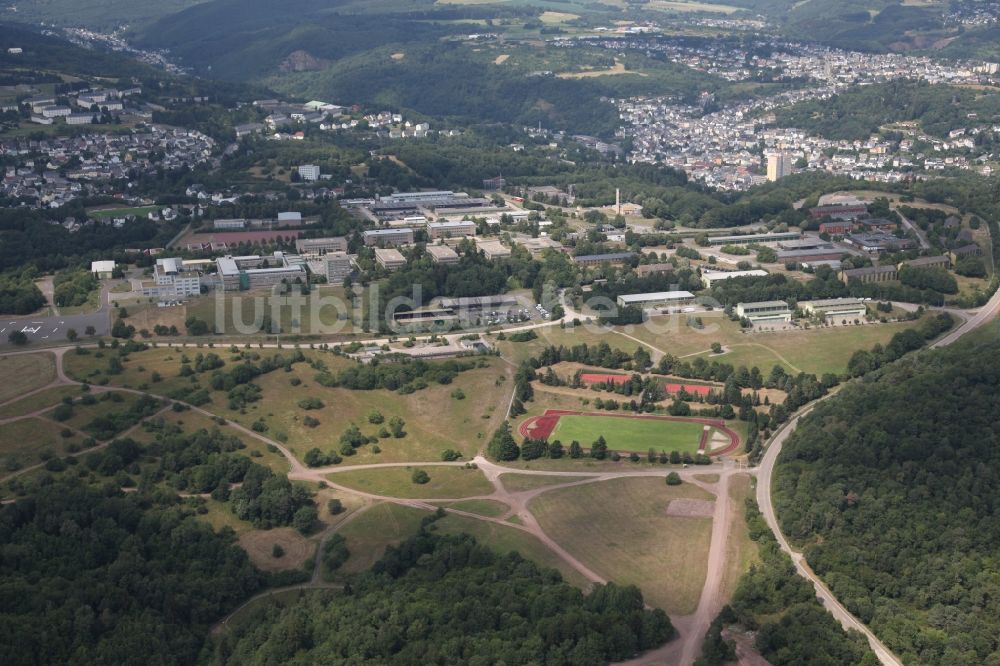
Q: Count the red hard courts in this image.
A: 2